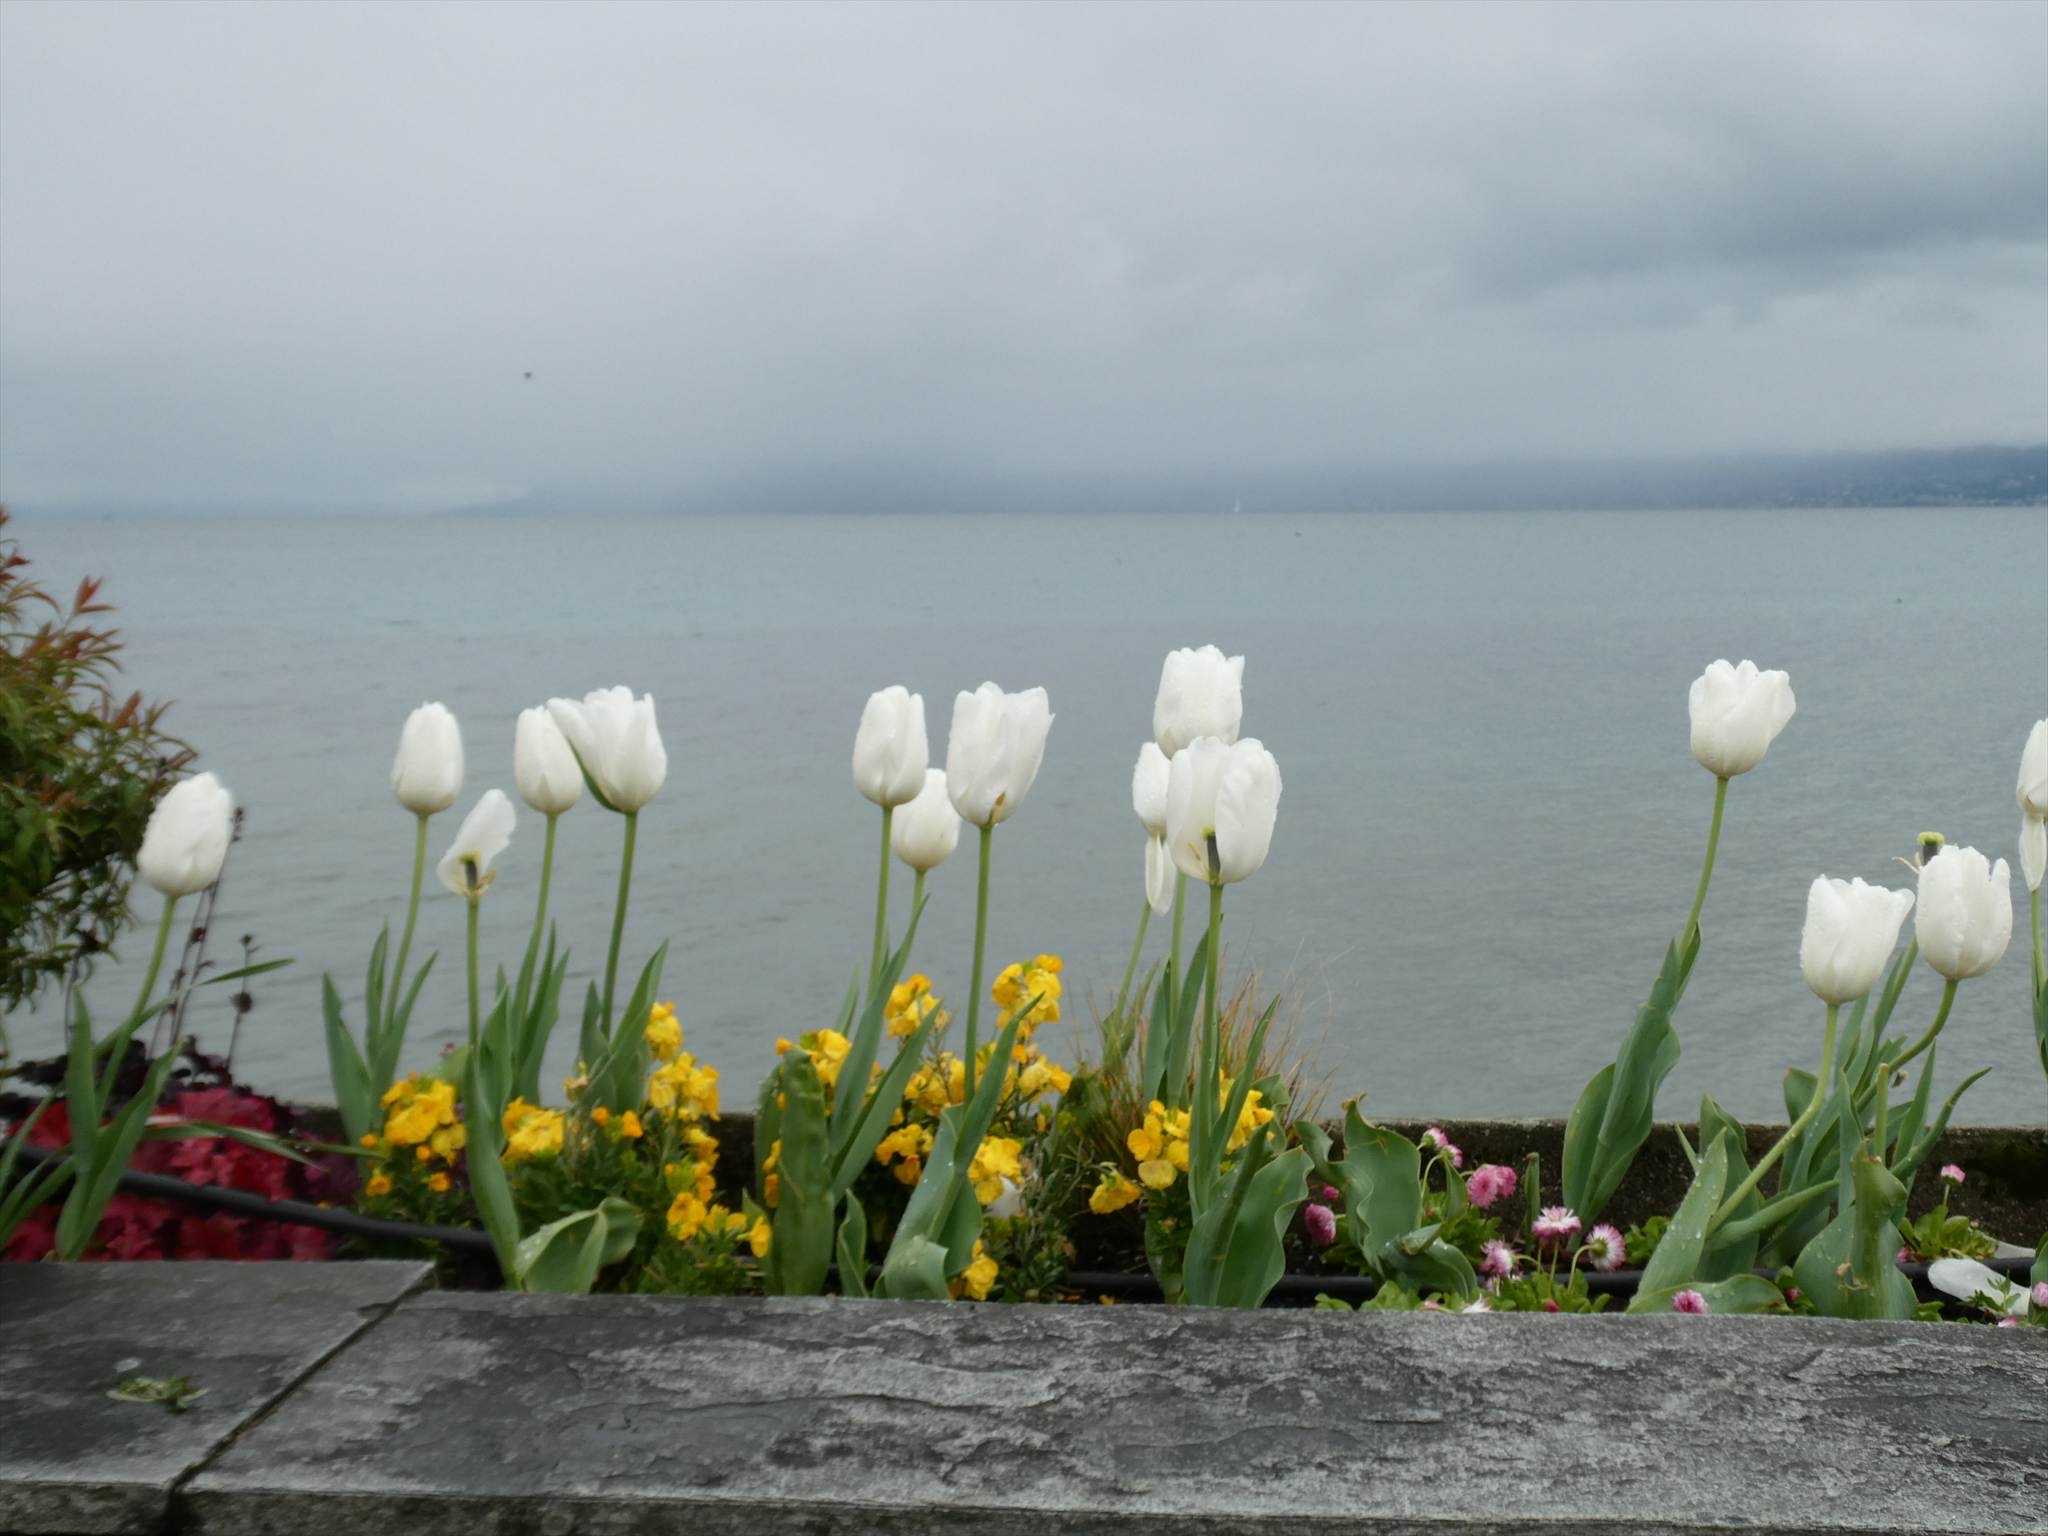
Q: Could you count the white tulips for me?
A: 15